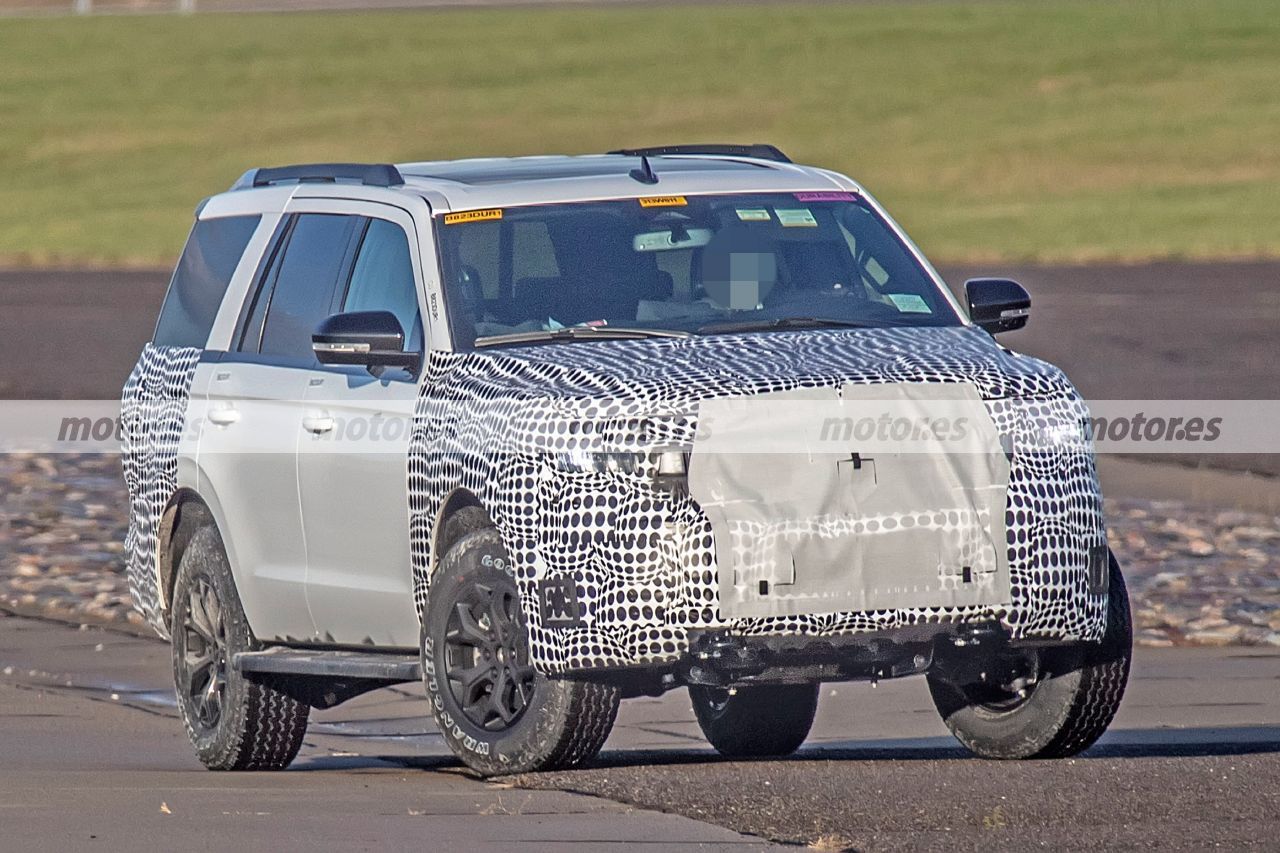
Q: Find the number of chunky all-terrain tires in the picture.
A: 4